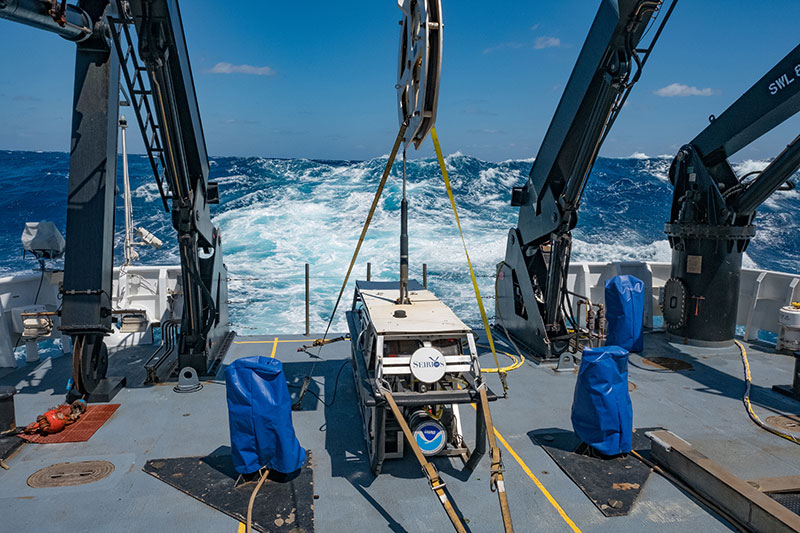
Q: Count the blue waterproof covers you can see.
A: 3